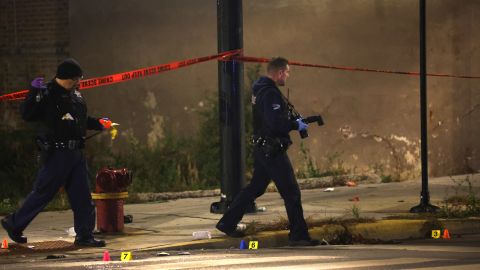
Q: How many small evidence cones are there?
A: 4